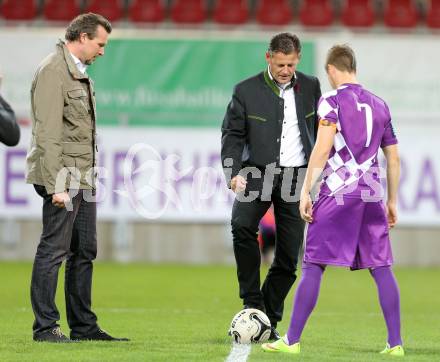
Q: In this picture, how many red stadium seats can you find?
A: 11